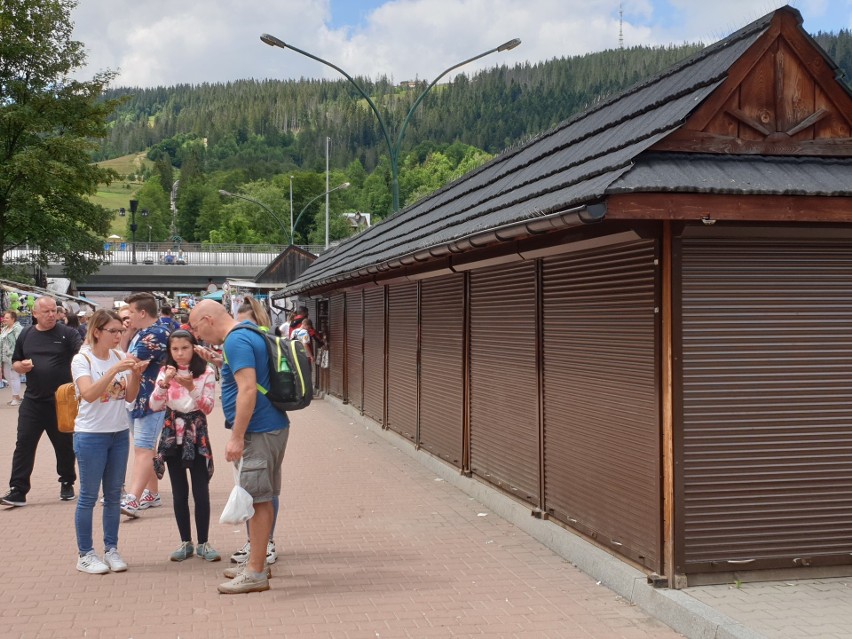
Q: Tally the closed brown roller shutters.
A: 8